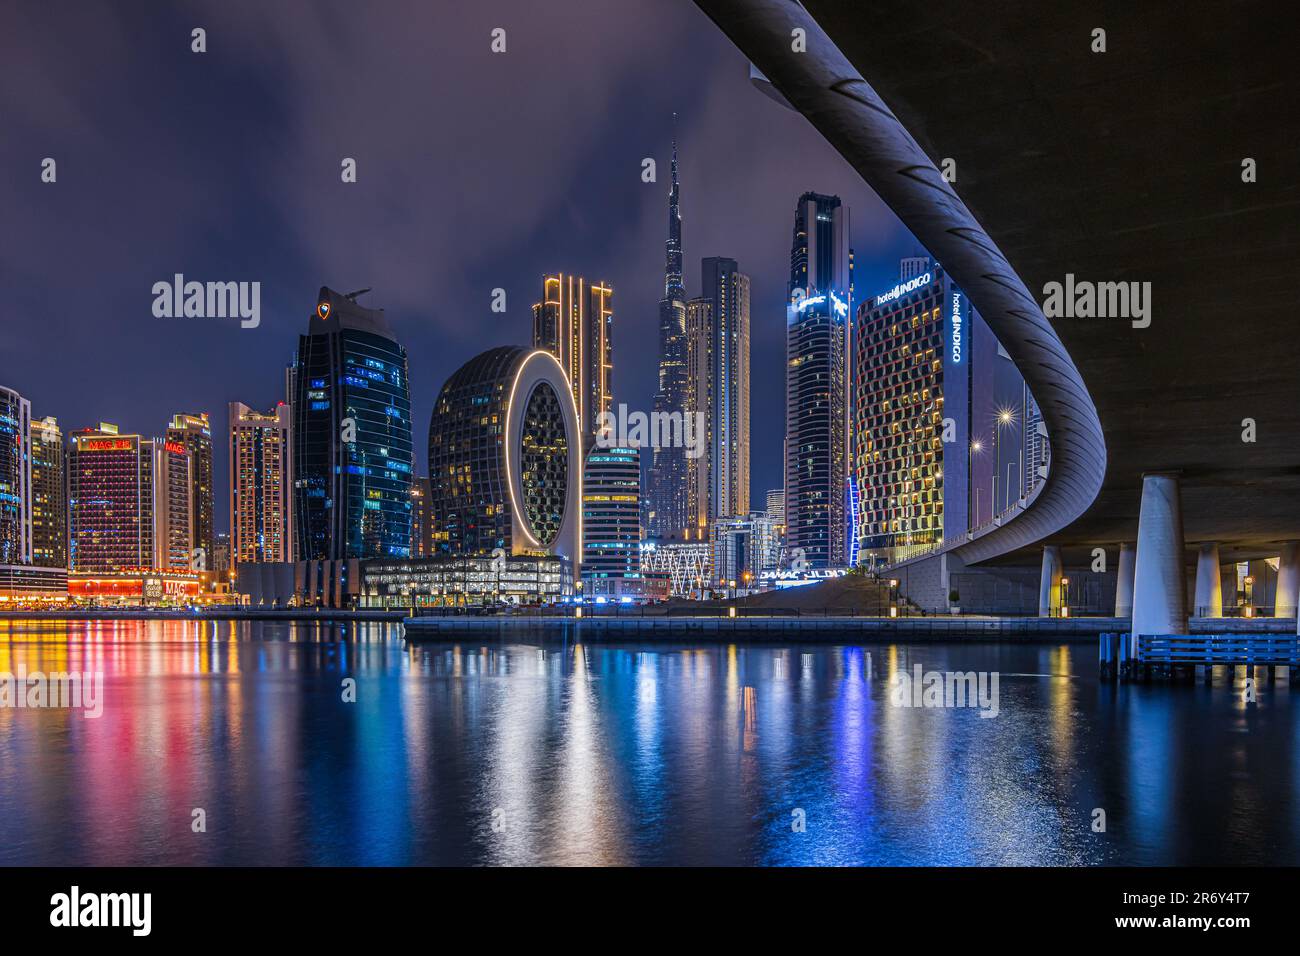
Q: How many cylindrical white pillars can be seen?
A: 5